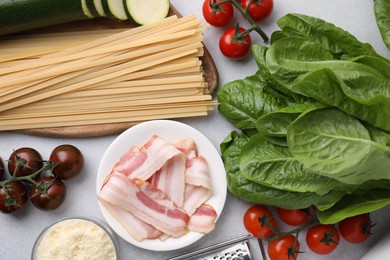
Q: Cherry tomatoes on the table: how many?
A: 13